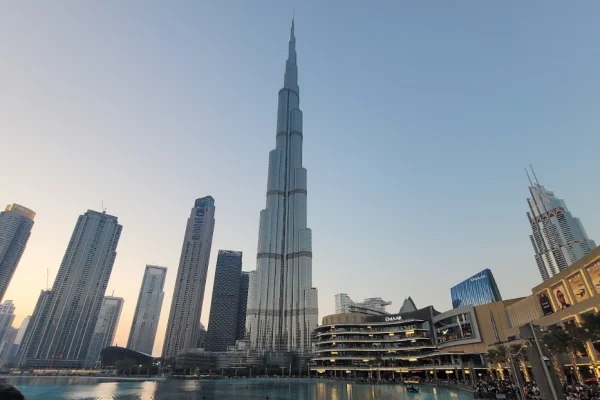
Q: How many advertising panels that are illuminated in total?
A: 4